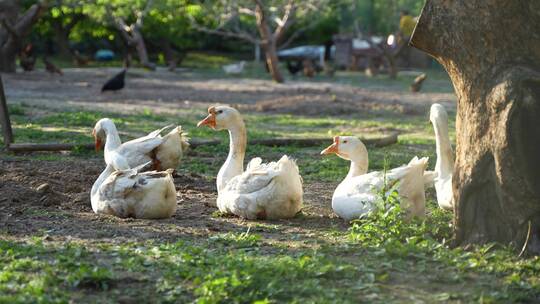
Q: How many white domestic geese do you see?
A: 5